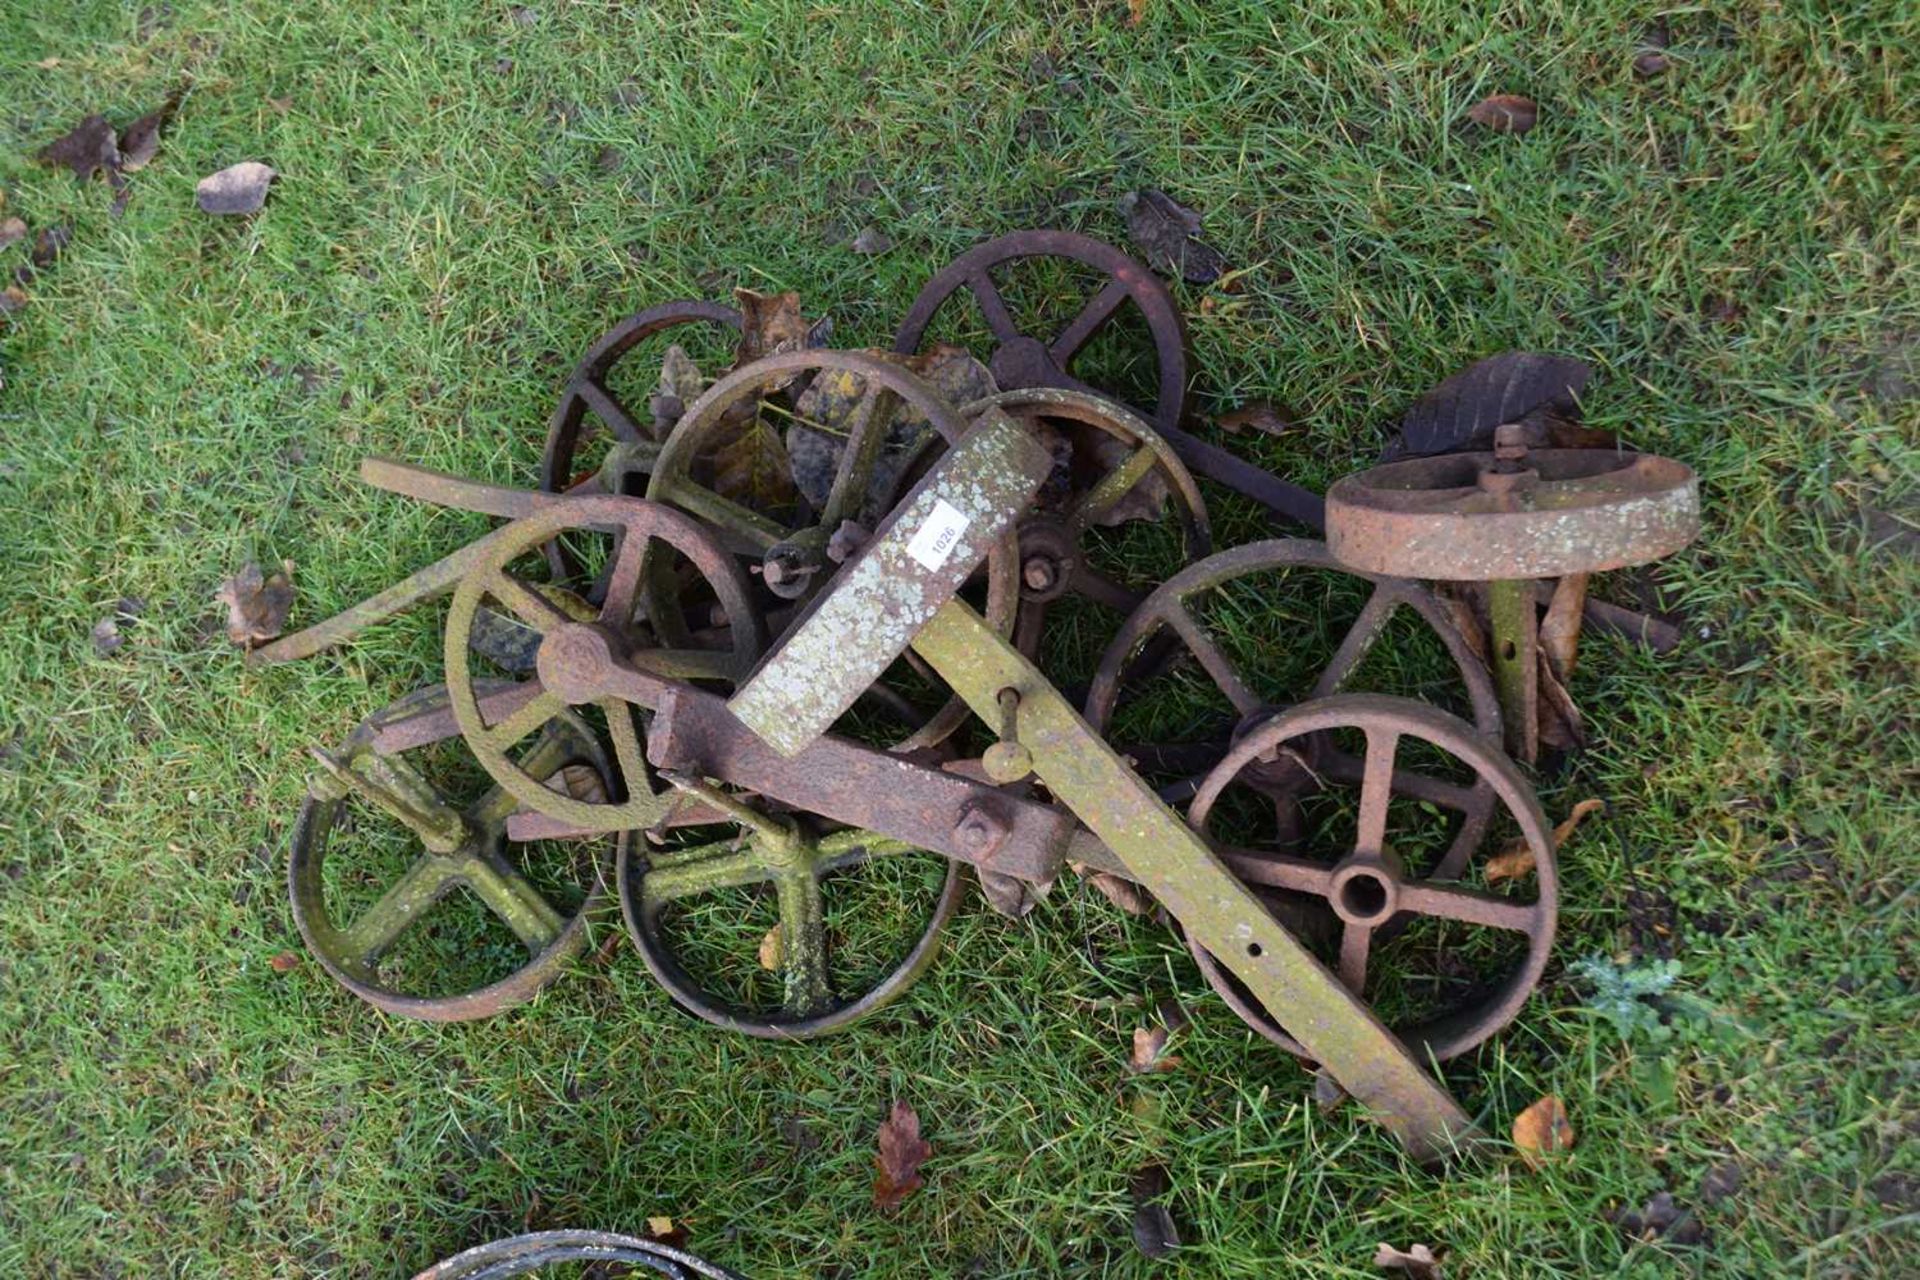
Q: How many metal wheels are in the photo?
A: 11